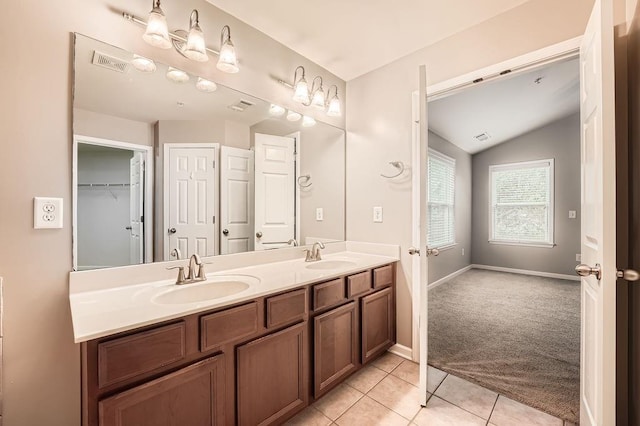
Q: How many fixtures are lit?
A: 2